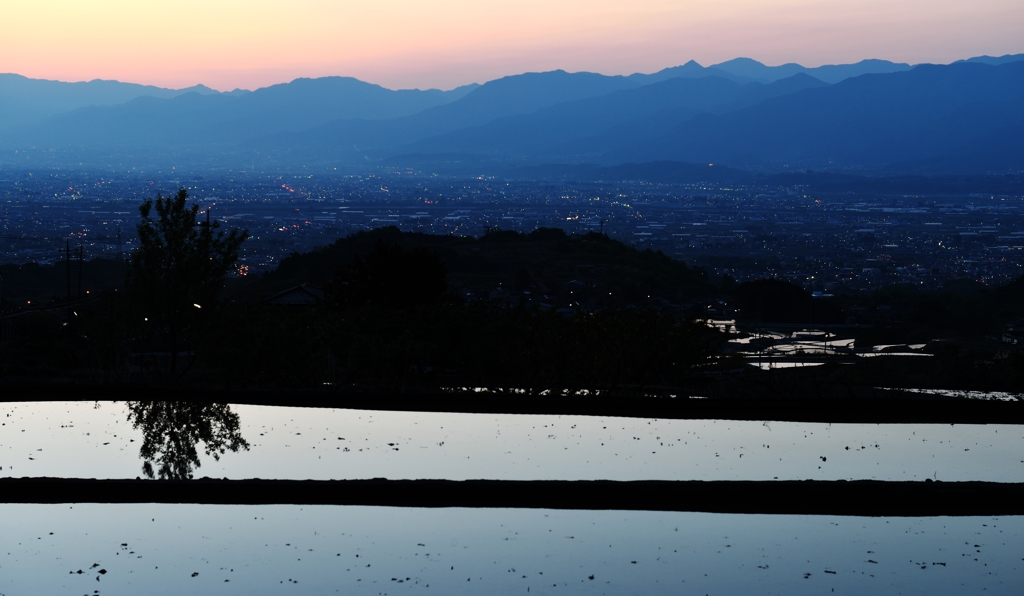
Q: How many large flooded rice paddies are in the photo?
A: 2